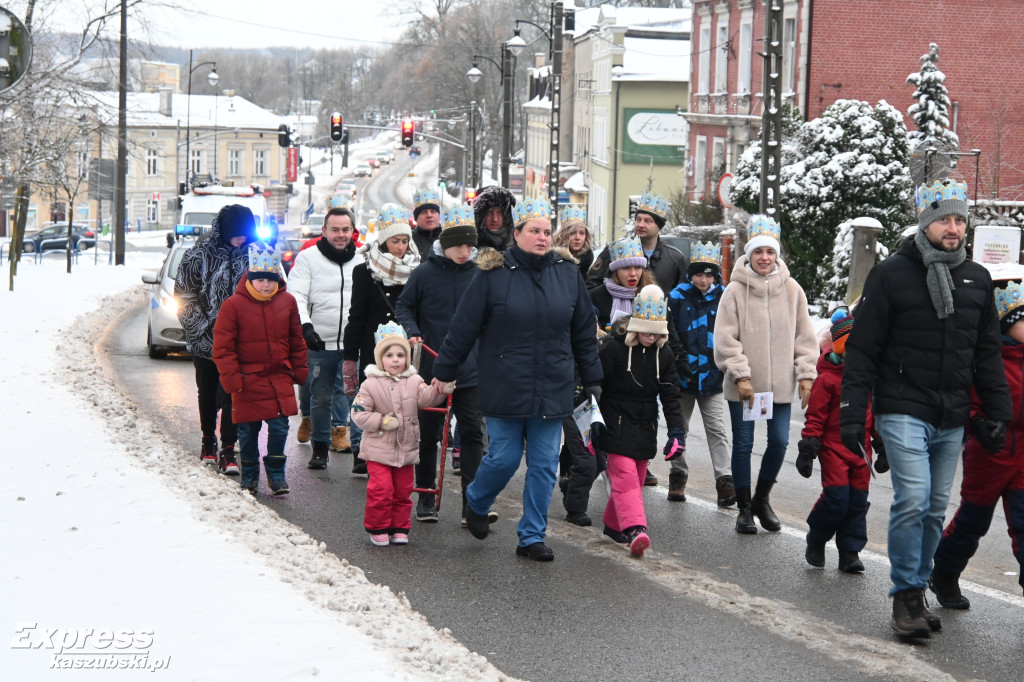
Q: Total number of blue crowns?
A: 15